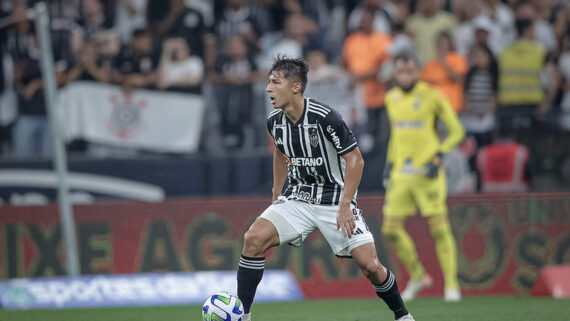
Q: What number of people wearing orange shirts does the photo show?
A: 2